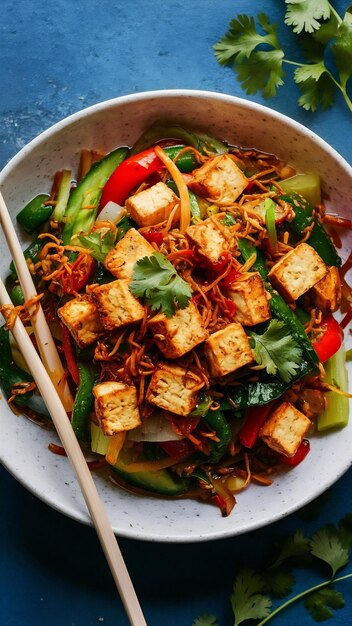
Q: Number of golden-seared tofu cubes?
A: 14